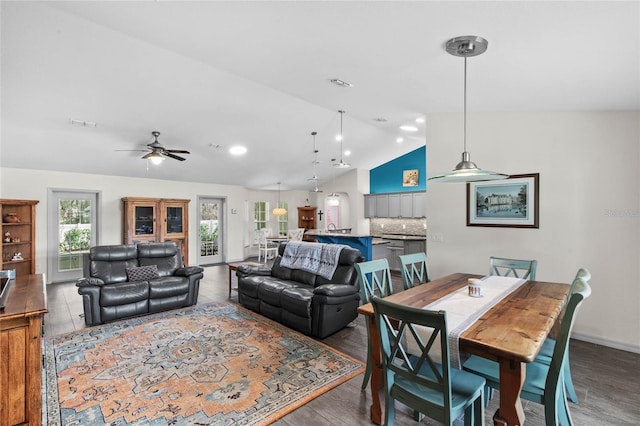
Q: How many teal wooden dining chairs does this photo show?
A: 6